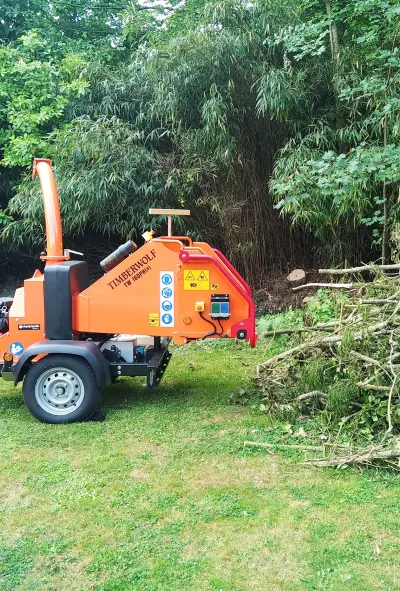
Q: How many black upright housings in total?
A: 1